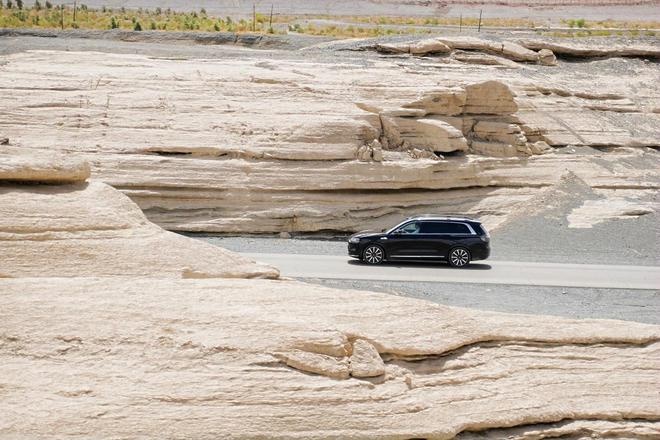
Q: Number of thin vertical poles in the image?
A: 6